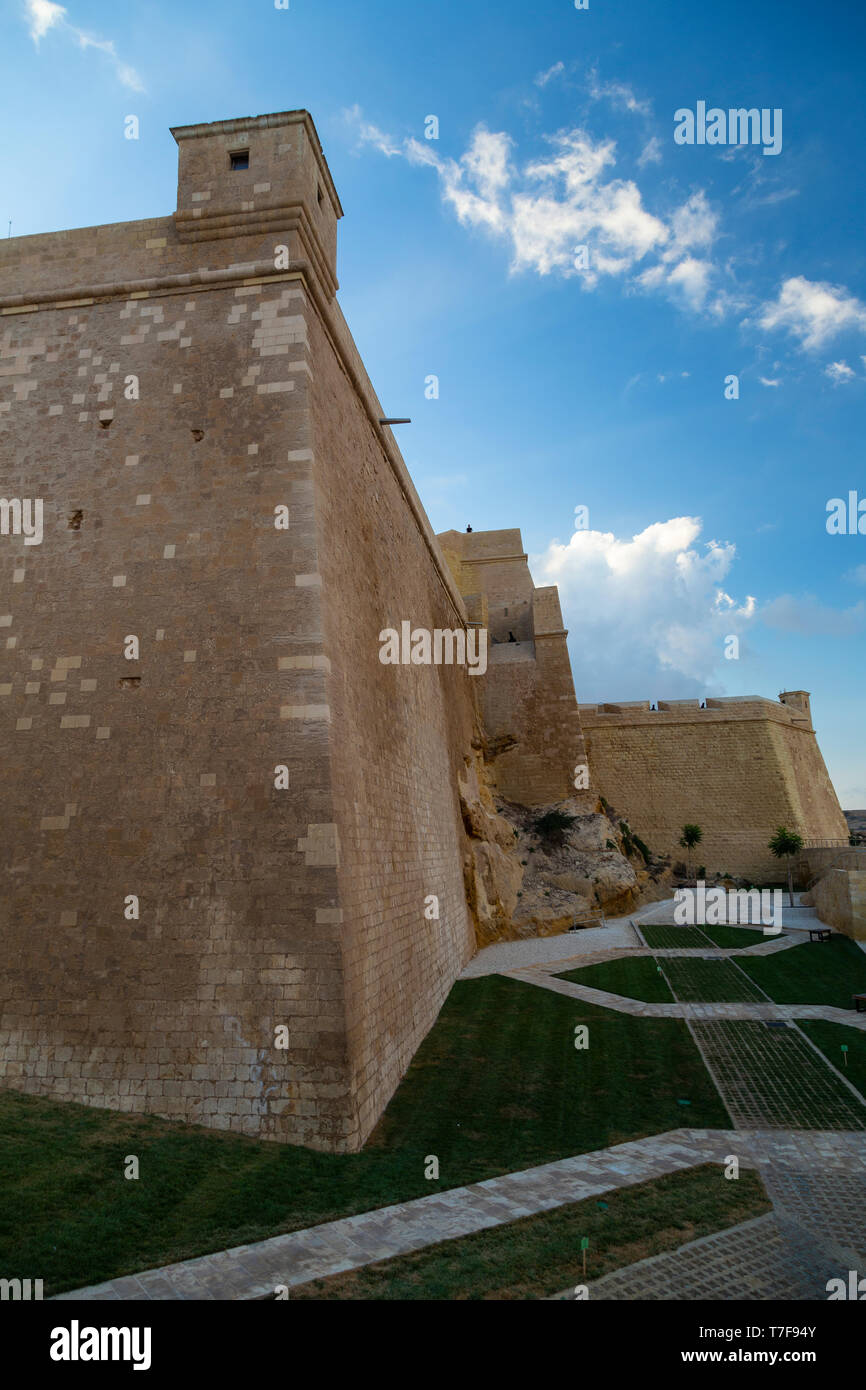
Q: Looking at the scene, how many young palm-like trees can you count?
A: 2